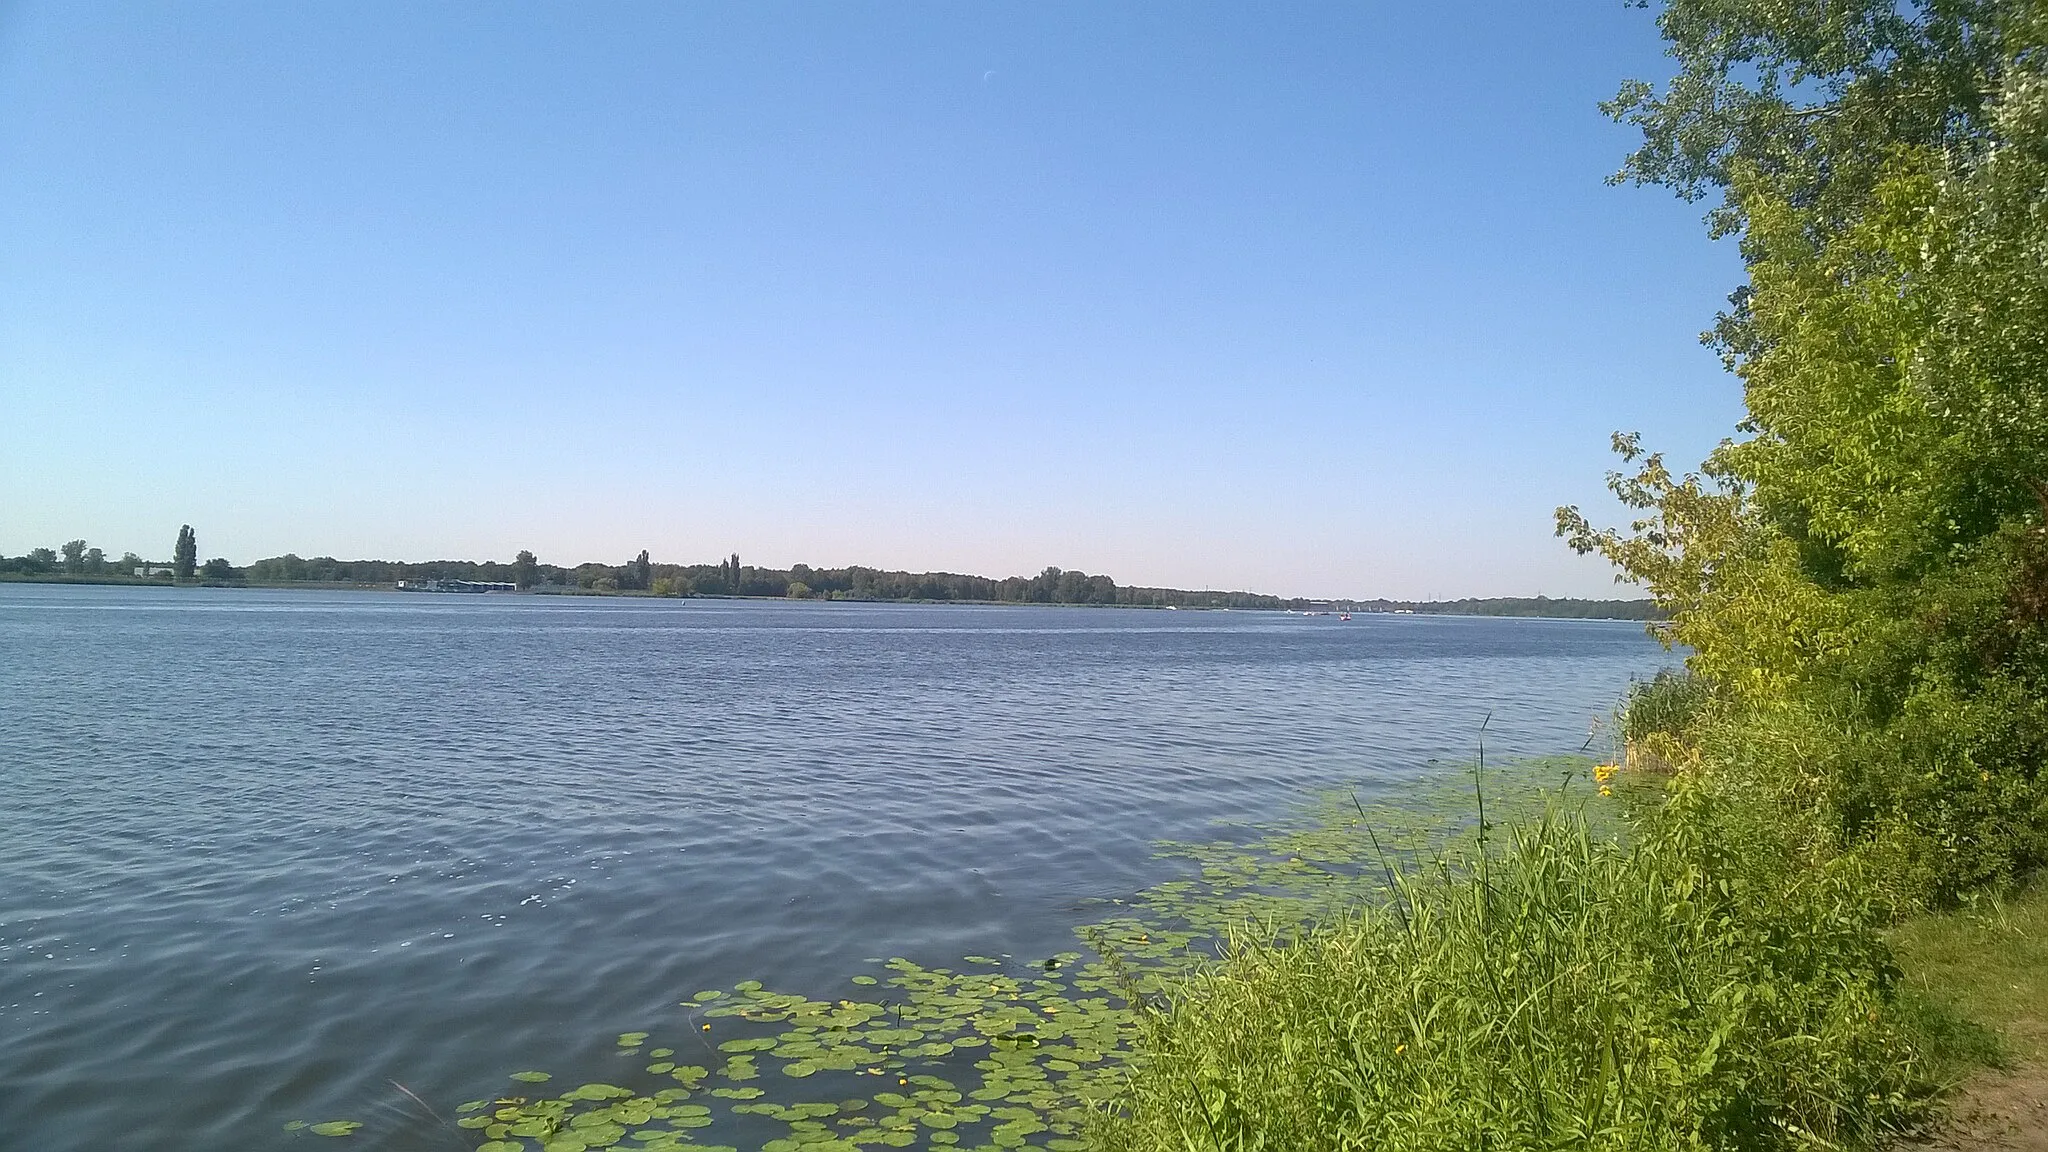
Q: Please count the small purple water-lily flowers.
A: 0